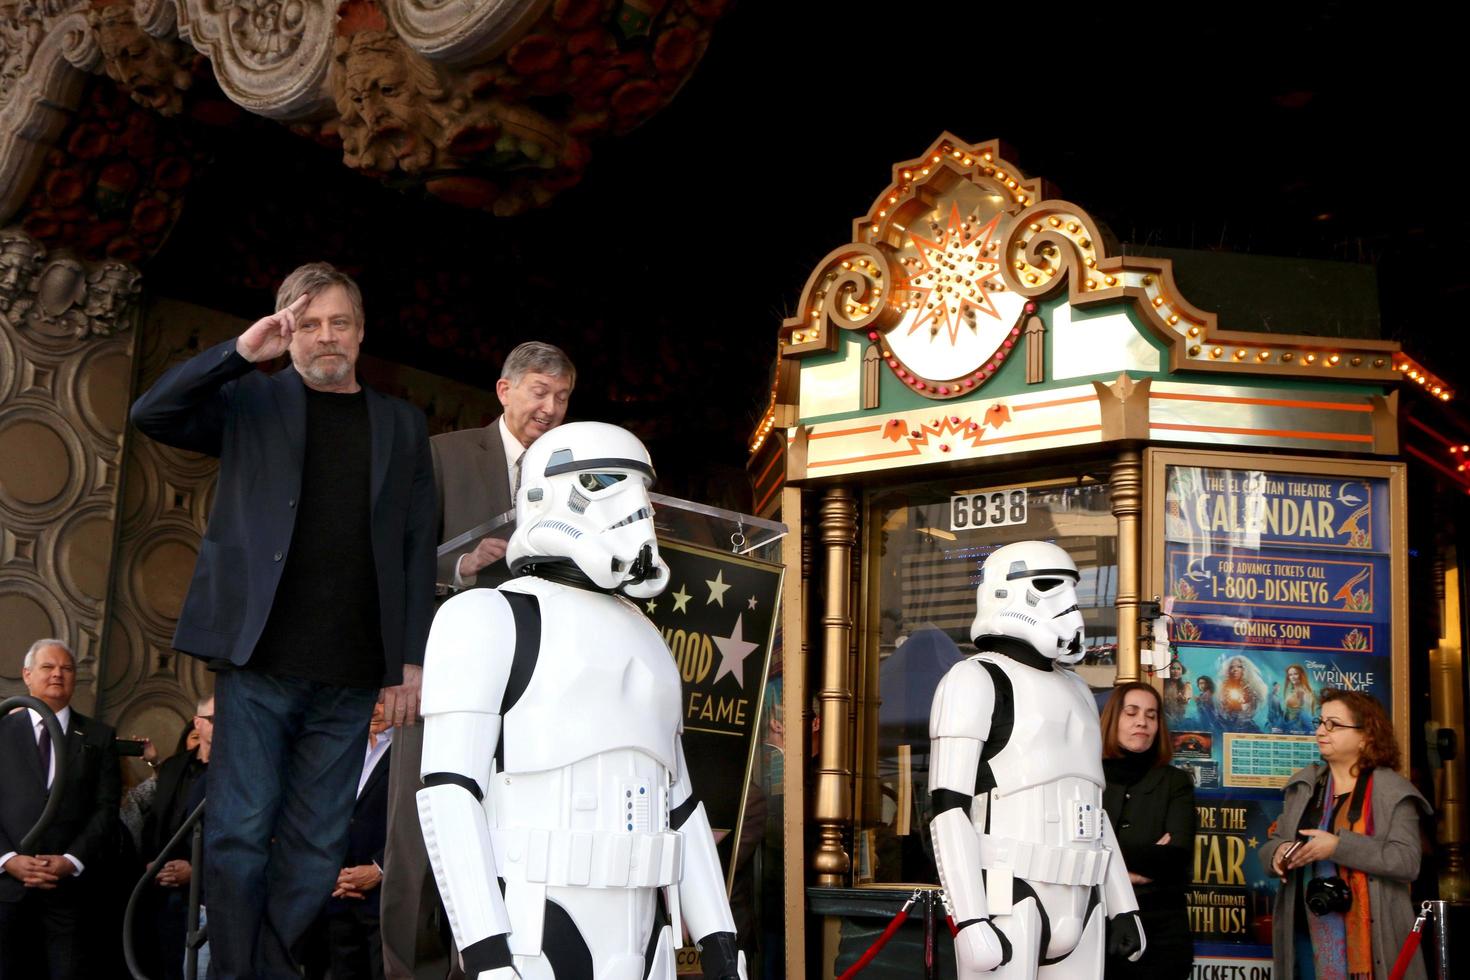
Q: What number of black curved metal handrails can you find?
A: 2